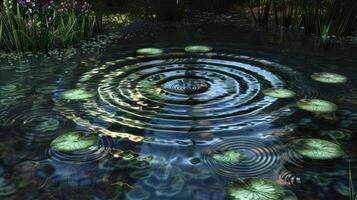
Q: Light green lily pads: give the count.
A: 10